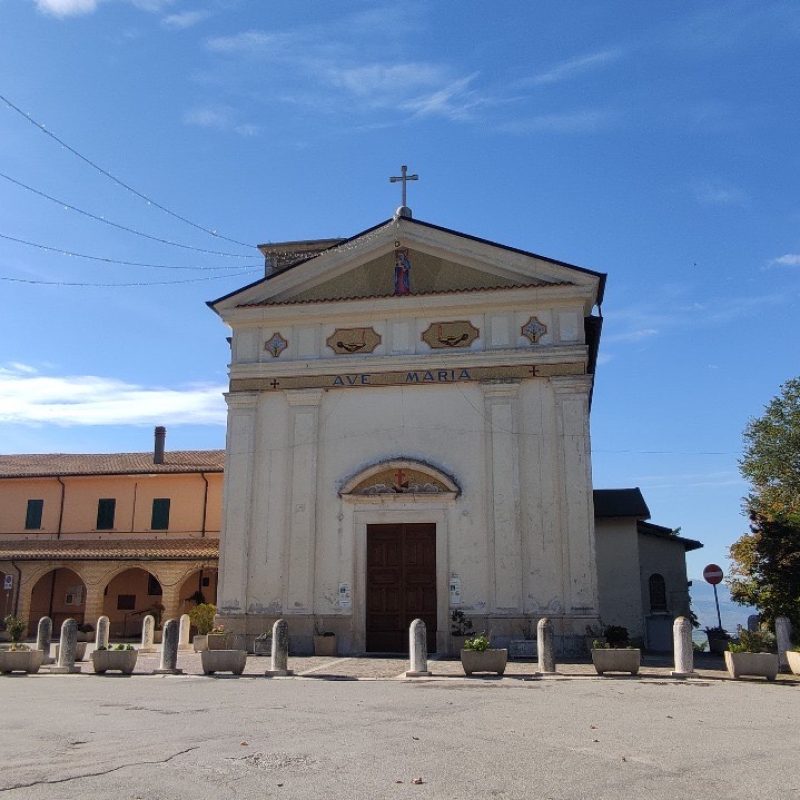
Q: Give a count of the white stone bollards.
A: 11